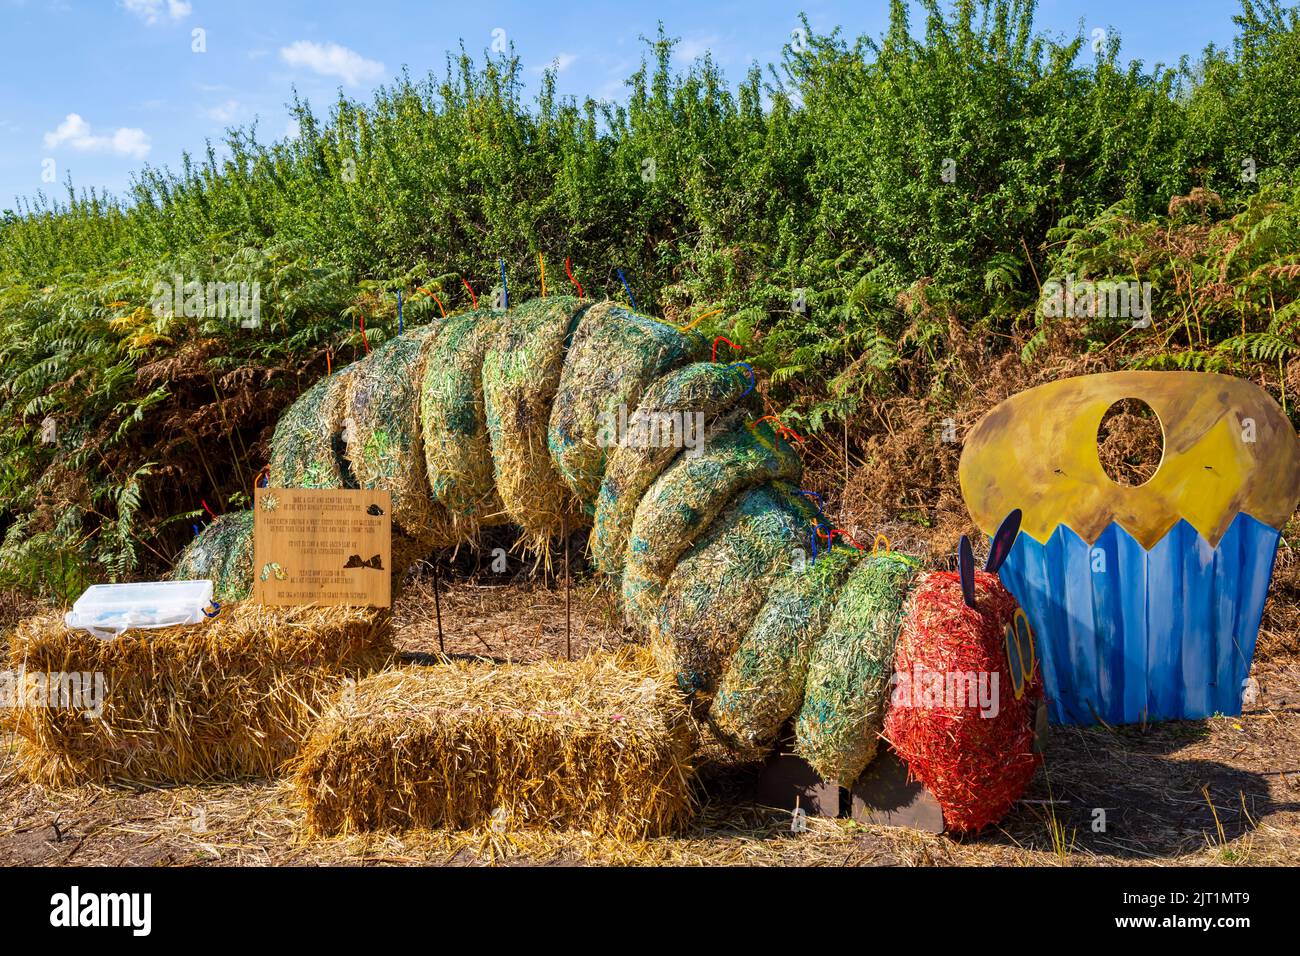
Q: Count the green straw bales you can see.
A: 11